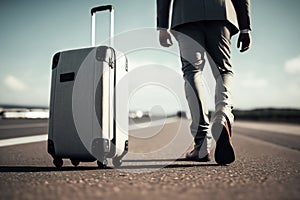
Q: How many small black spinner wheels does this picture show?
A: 4